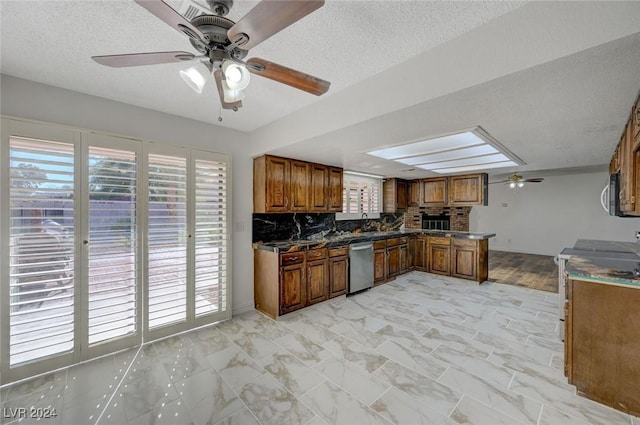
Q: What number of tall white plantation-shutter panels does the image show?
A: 4